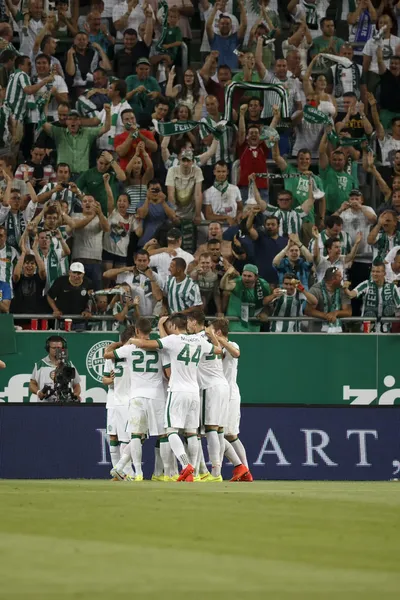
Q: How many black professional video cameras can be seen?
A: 1